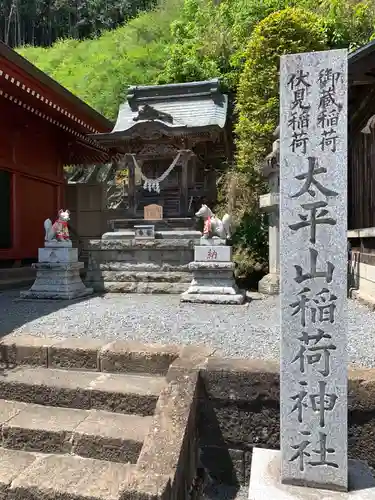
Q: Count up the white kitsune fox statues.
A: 2